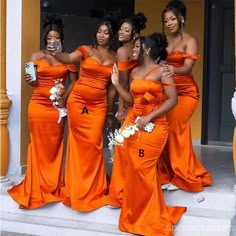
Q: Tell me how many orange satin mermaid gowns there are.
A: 5